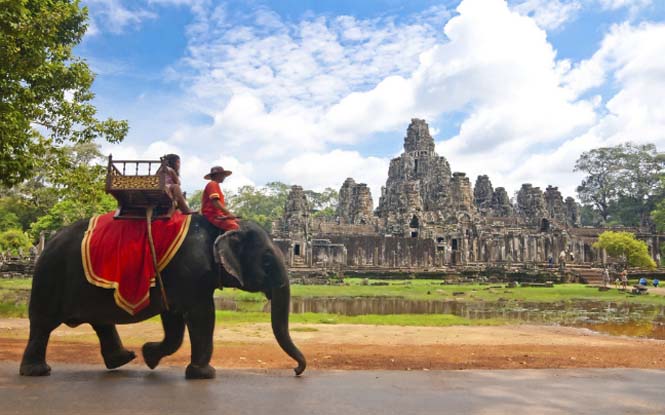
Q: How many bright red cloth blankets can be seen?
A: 1